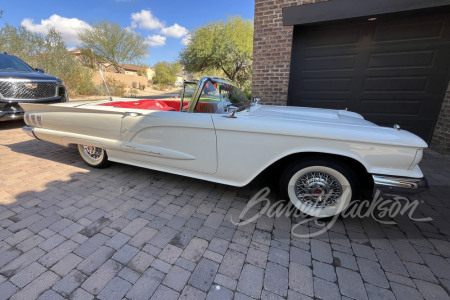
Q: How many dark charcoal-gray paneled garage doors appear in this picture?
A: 1